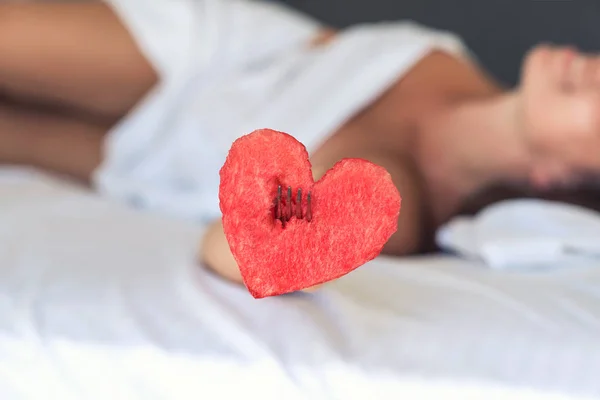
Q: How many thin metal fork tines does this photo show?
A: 4